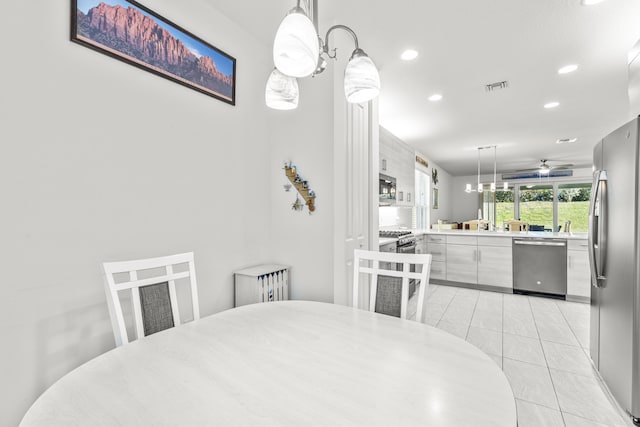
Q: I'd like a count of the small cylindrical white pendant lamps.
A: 4